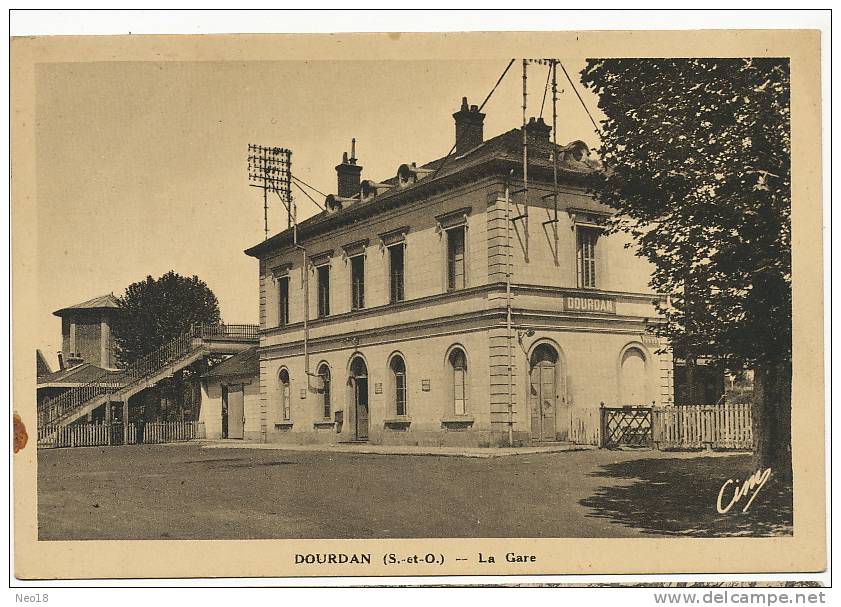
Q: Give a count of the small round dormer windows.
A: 4